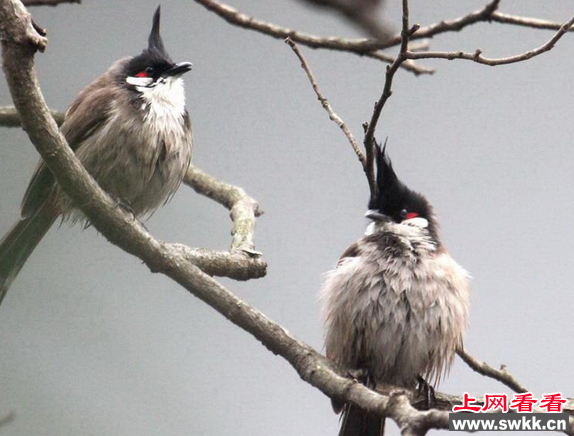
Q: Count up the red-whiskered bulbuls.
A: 2